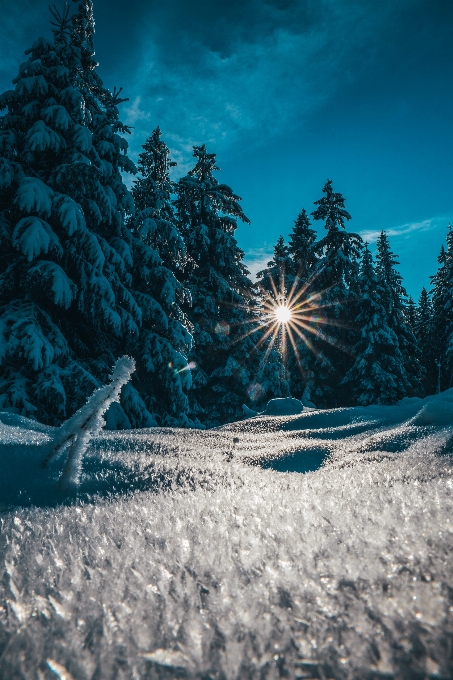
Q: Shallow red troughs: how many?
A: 0